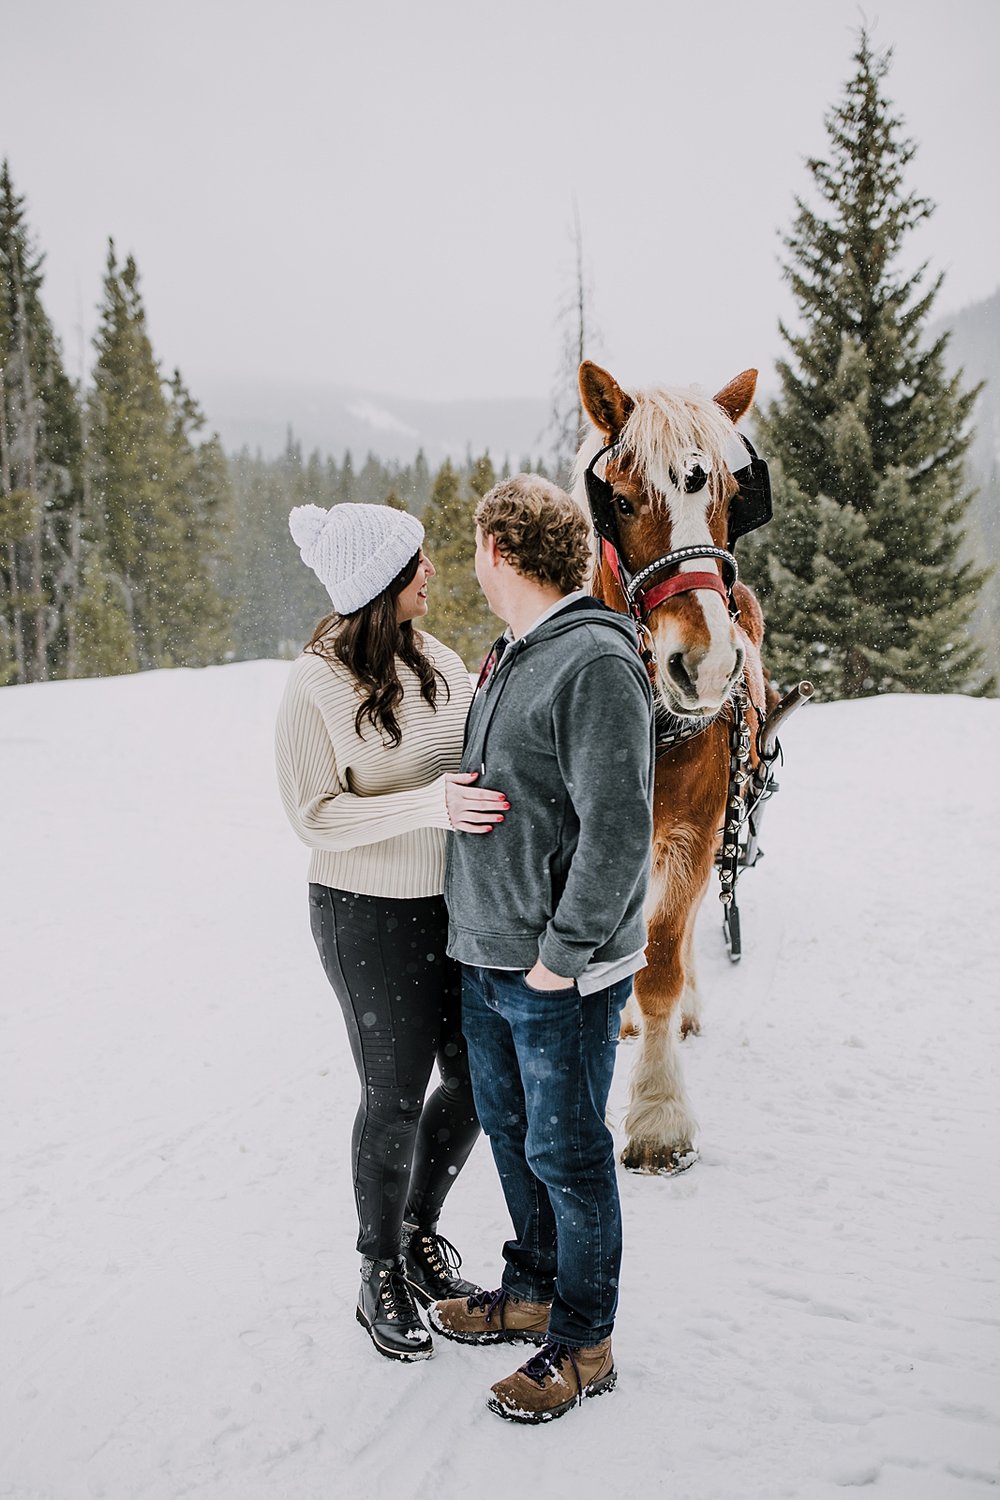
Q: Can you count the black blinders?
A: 2